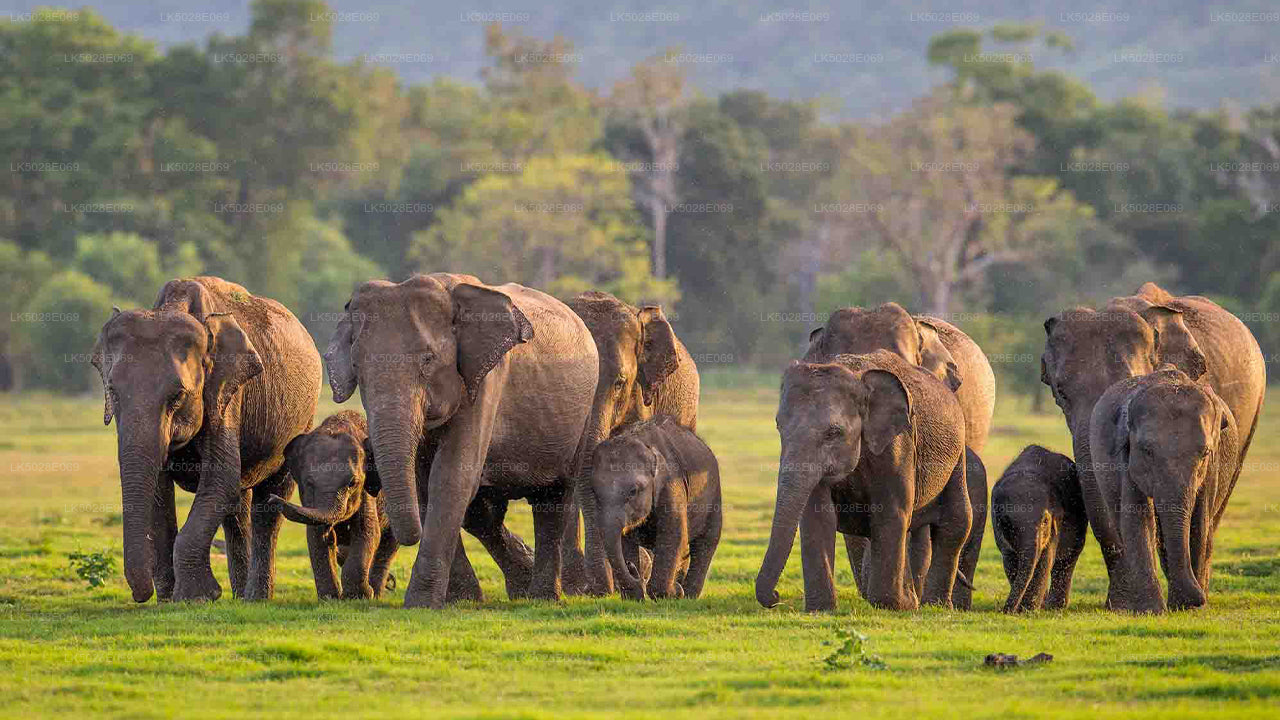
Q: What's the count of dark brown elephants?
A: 10